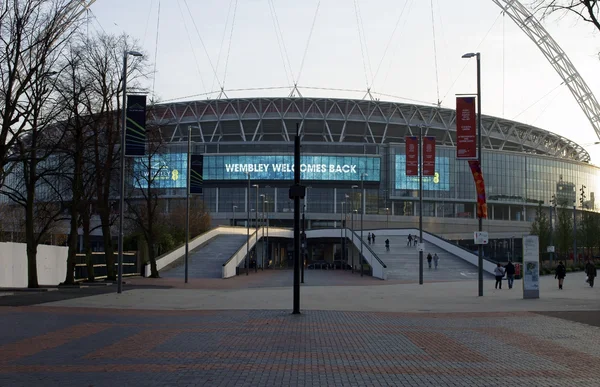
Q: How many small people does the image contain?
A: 11